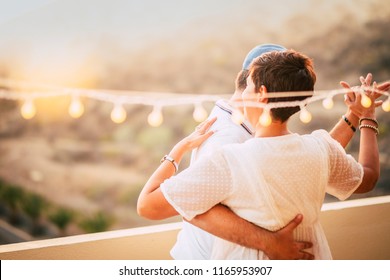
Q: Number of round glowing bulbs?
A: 11